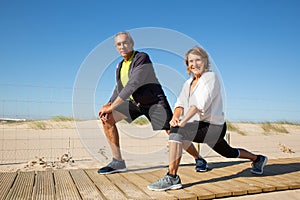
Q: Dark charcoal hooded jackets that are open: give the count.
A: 1